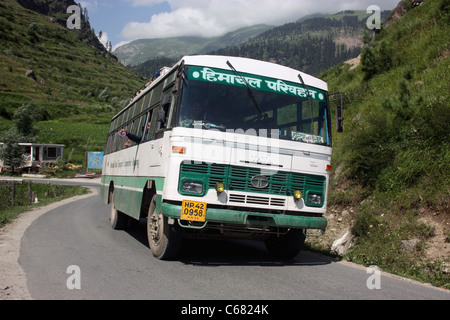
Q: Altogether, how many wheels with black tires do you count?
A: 3